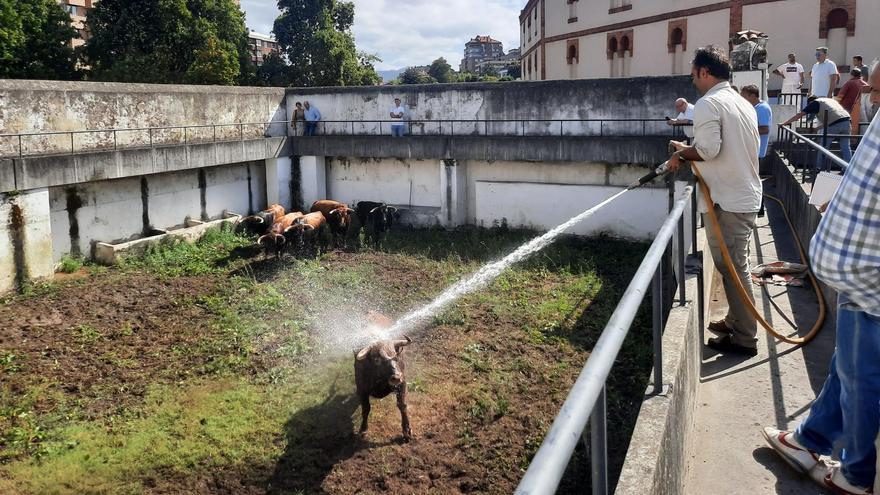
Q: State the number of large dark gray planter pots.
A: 0